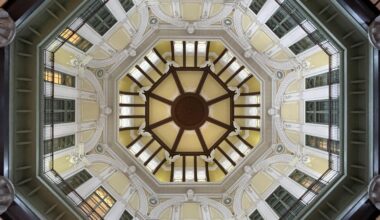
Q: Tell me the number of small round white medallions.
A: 8